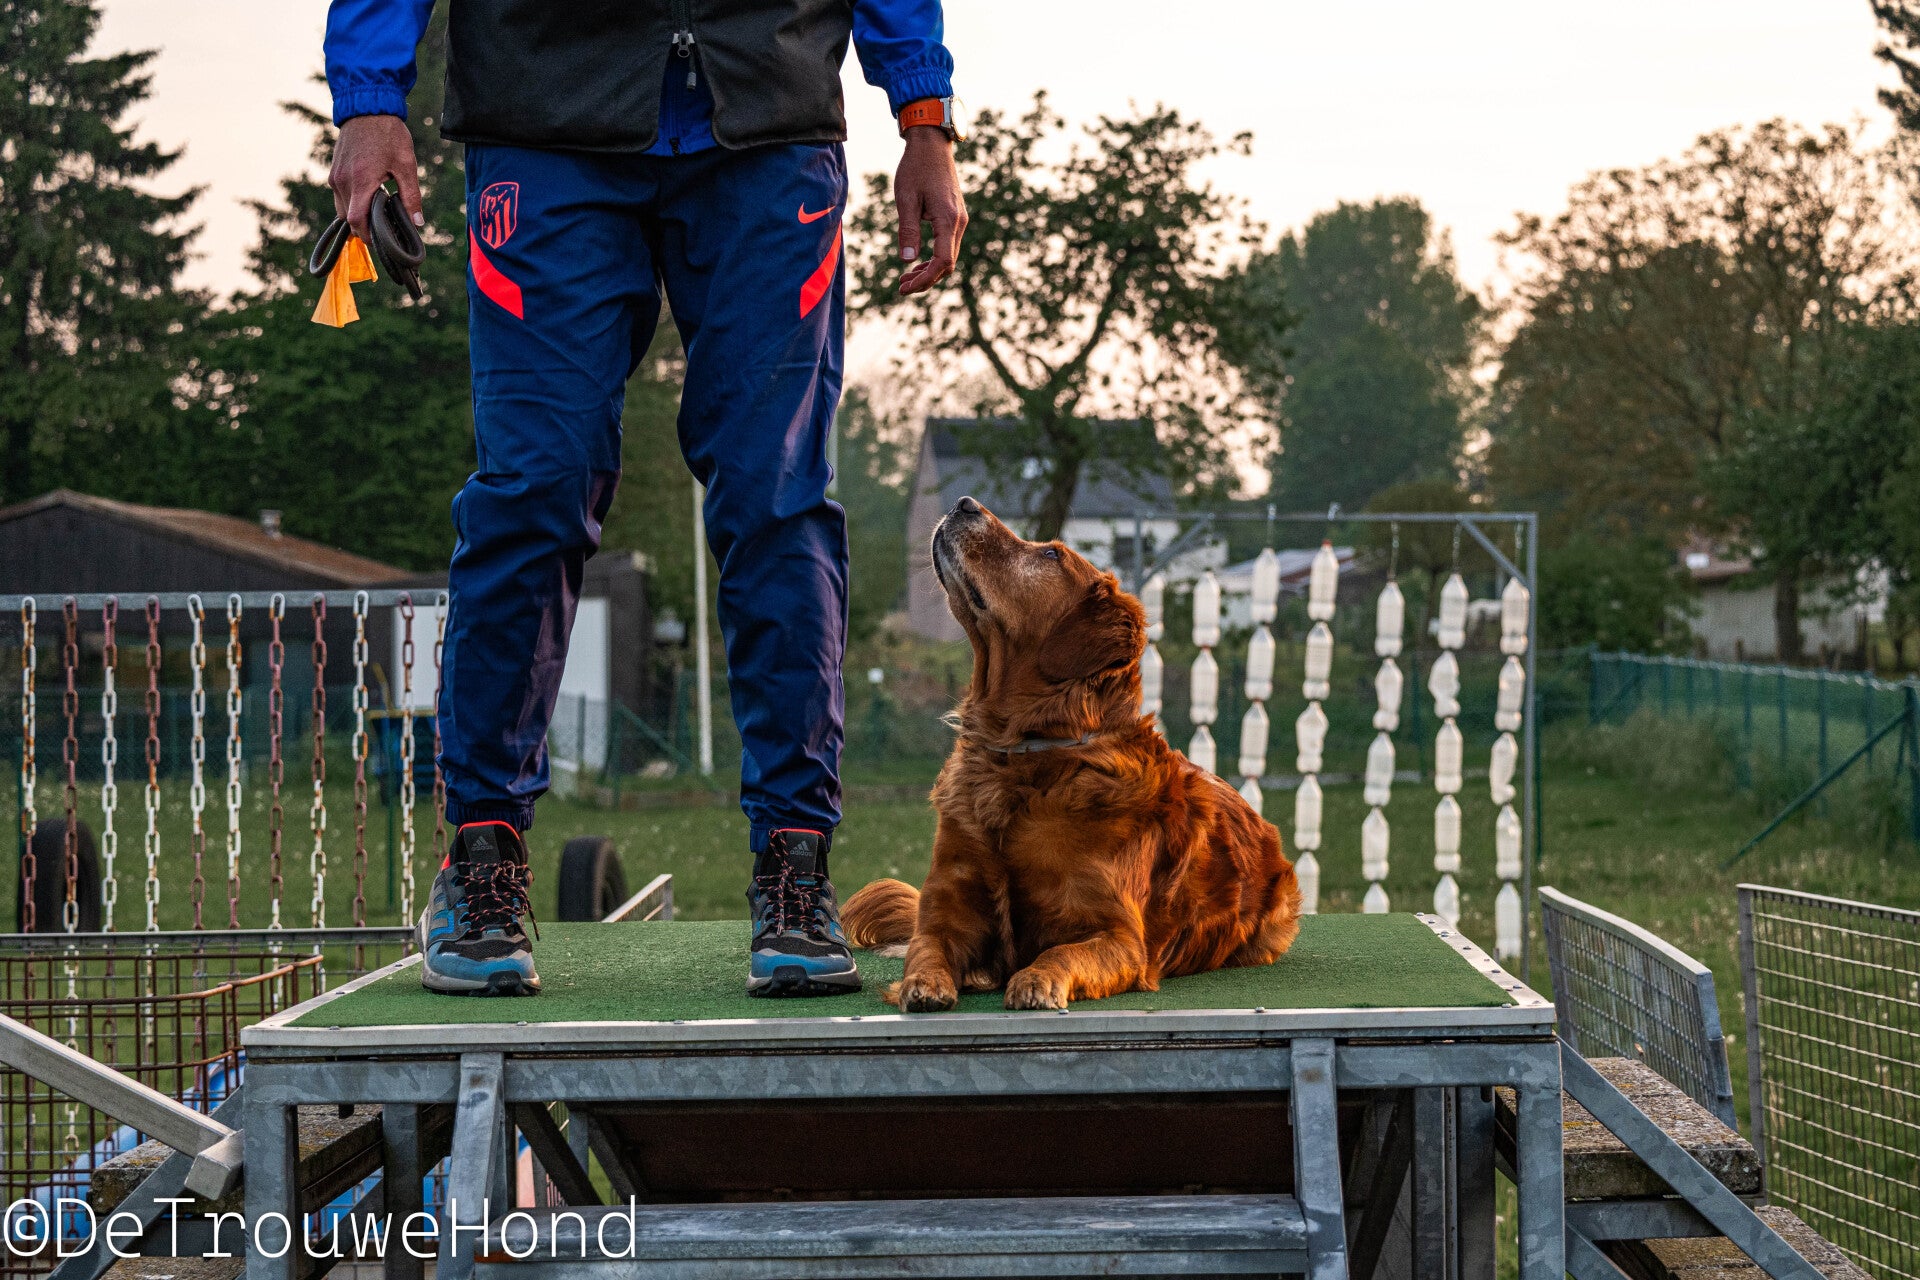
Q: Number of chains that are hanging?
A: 11